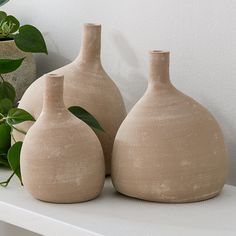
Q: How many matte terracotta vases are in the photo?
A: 3